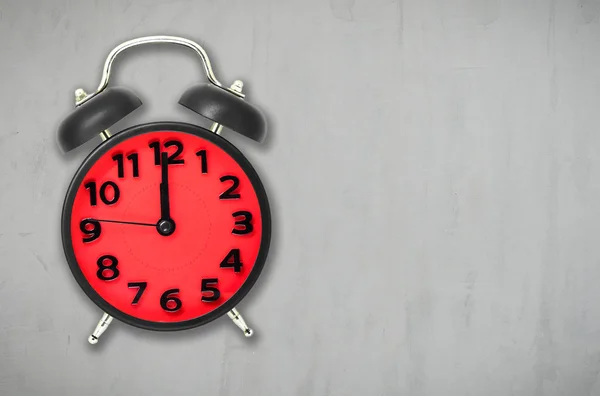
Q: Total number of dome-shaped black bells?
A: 2